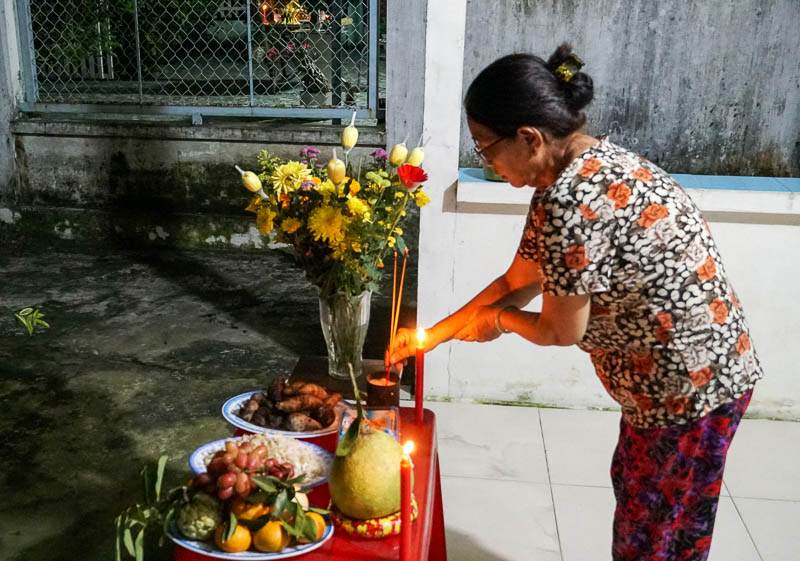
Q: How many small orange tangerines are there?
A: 4